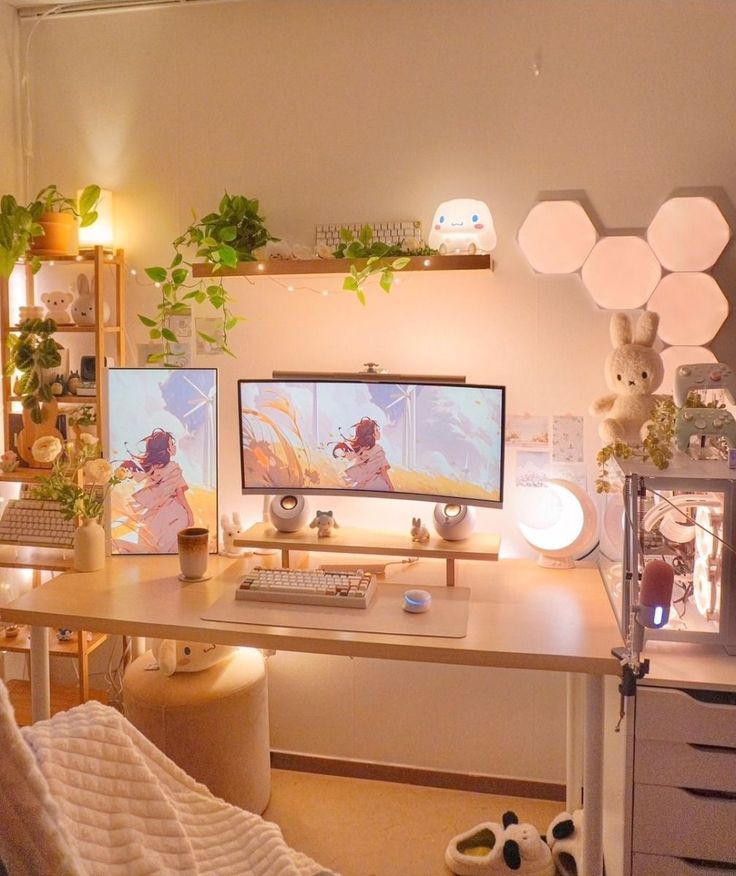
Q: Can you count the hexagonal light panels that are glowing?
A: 5